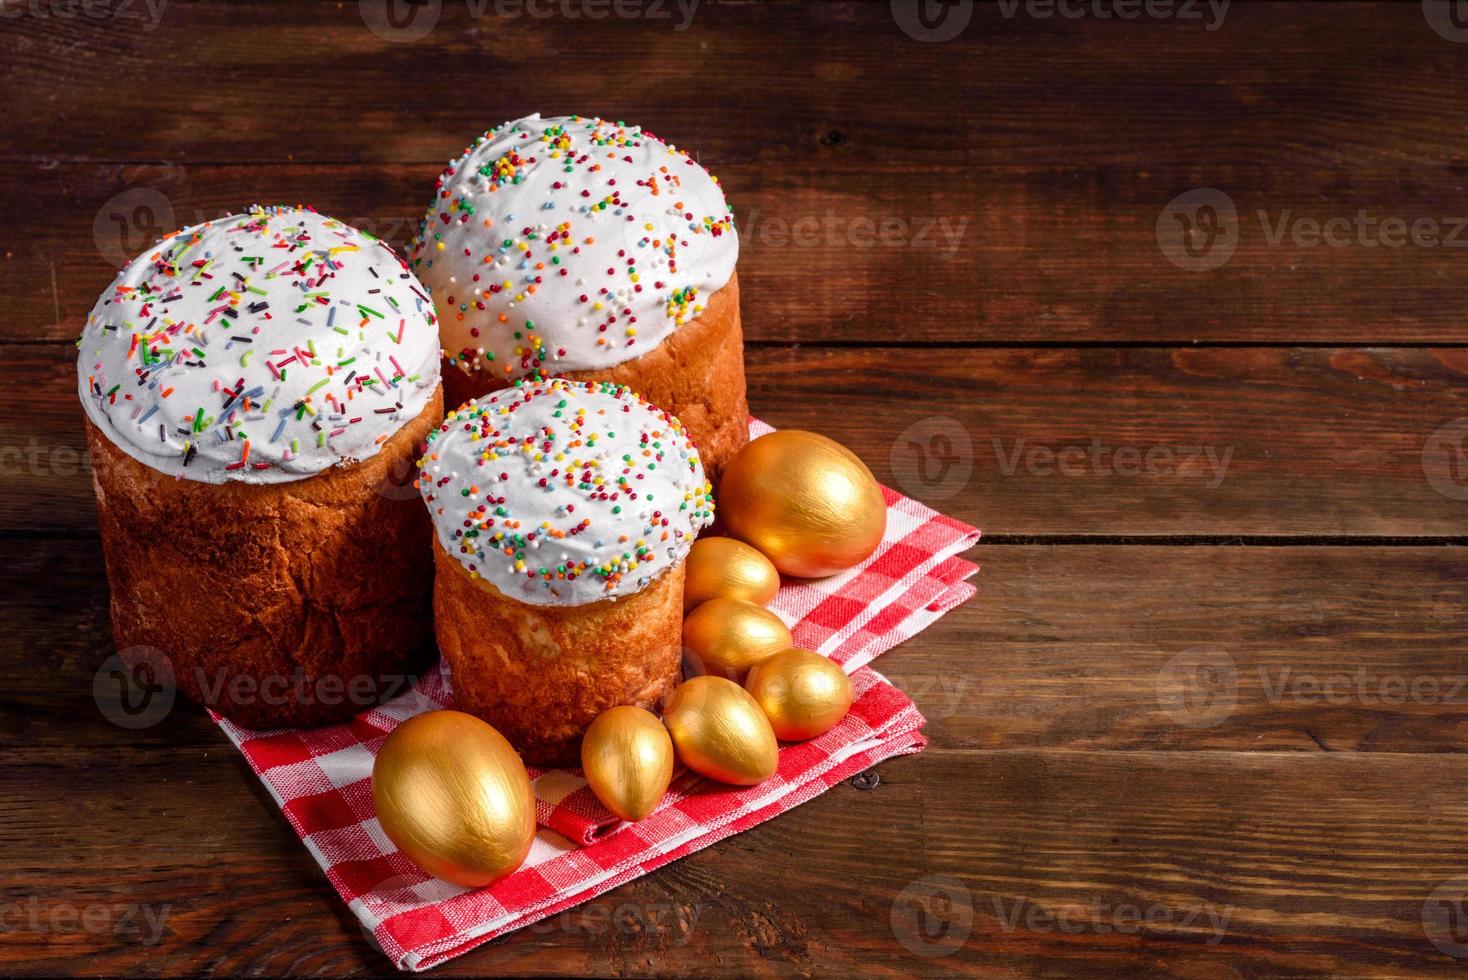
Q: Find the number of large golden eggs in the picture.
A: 2